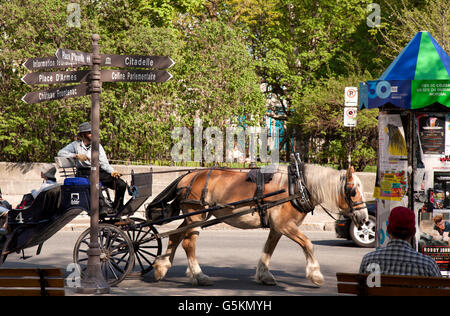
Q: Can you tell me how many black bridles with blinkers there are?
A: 1